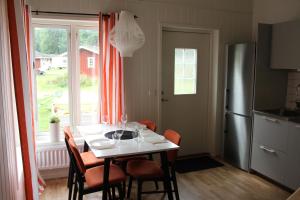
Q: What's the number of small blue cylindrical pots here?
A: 0